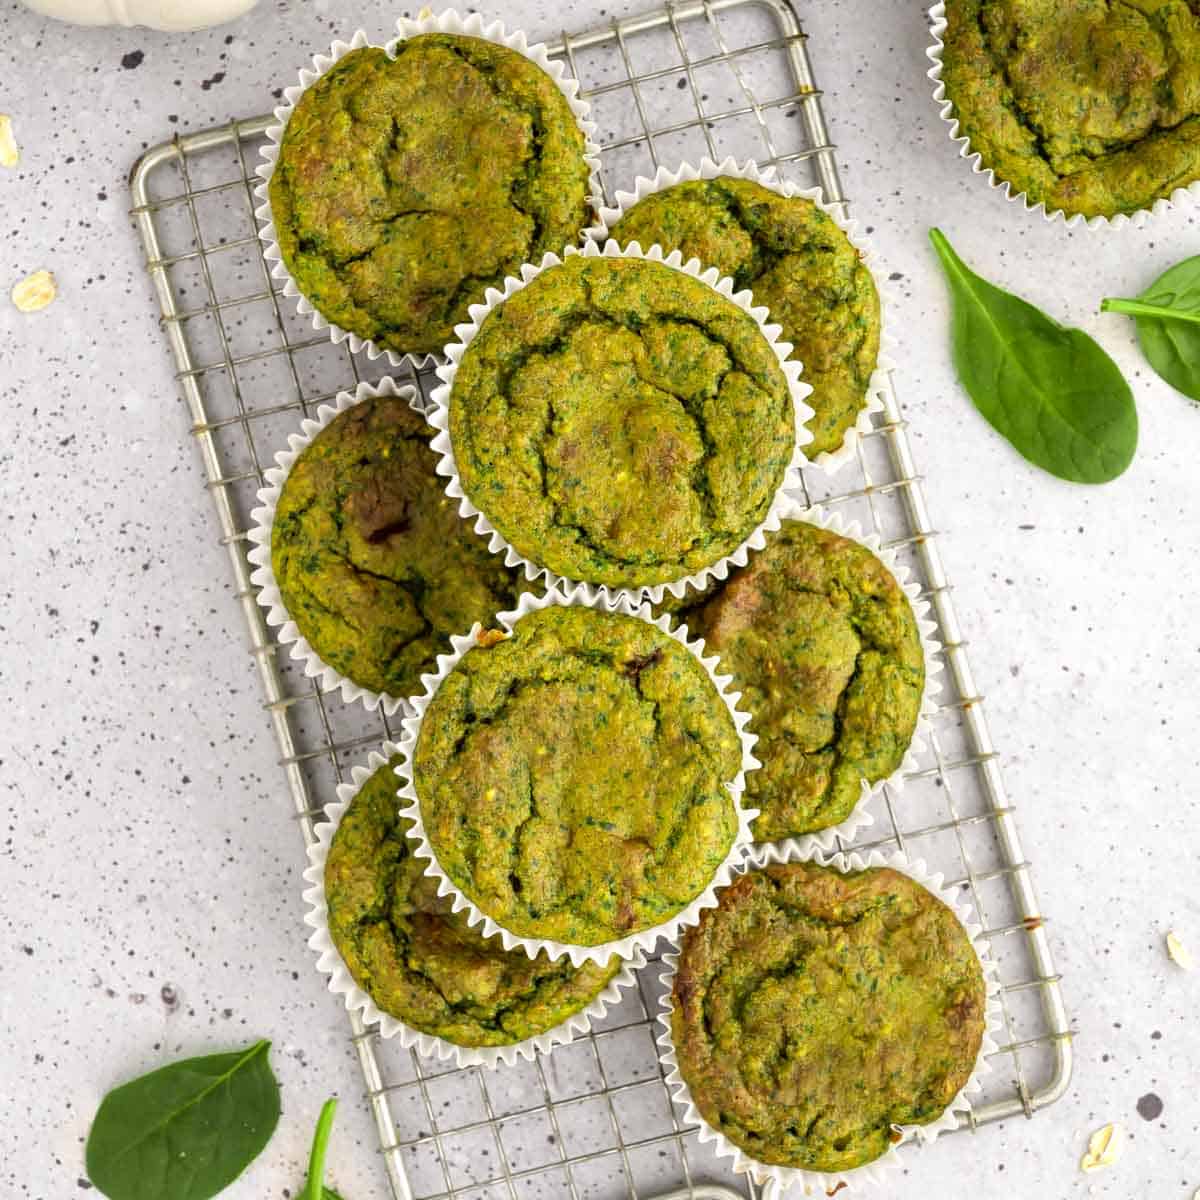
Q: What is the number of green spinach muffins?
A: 9